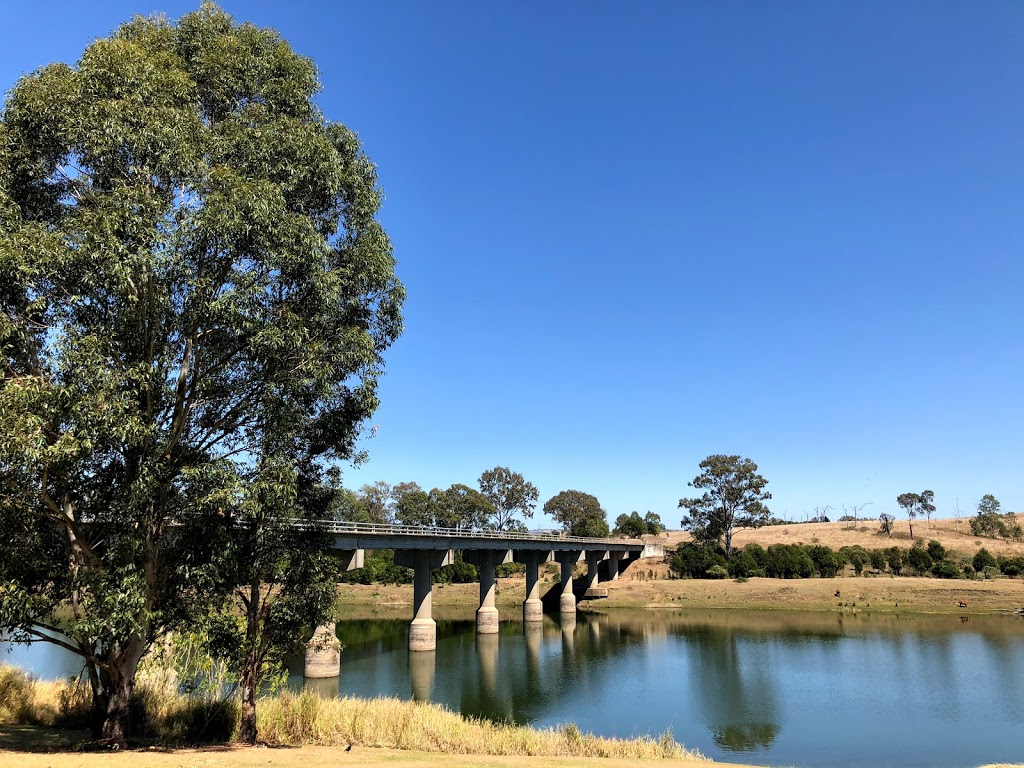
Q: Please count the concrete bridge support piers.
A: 7